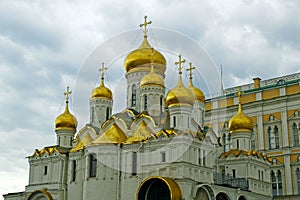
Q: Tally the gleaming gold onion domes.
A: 7